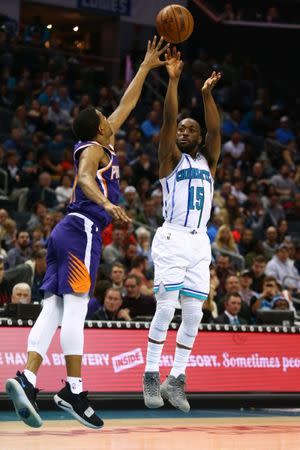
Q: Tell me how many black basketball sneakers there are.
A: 2